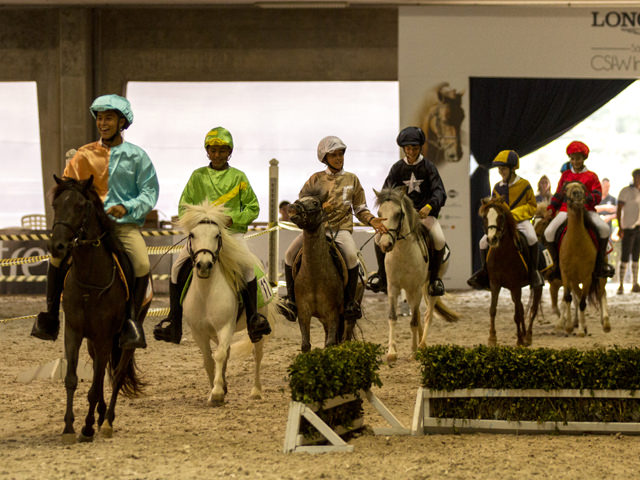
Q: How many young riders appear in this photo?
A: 6